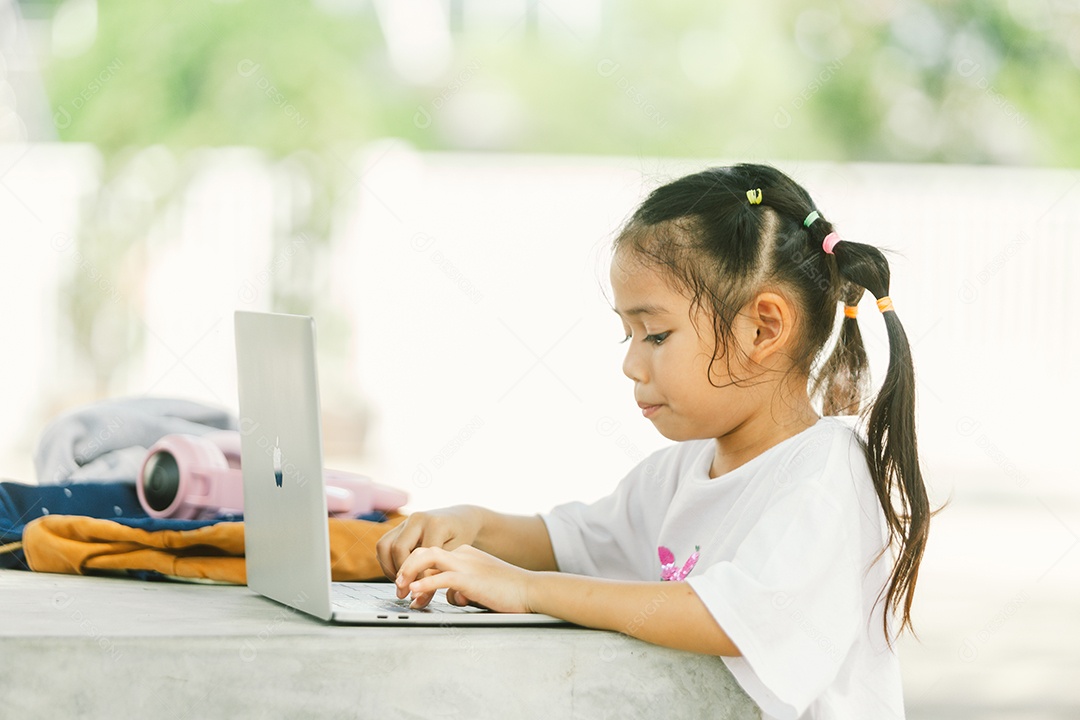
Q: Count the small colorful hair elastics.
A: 5